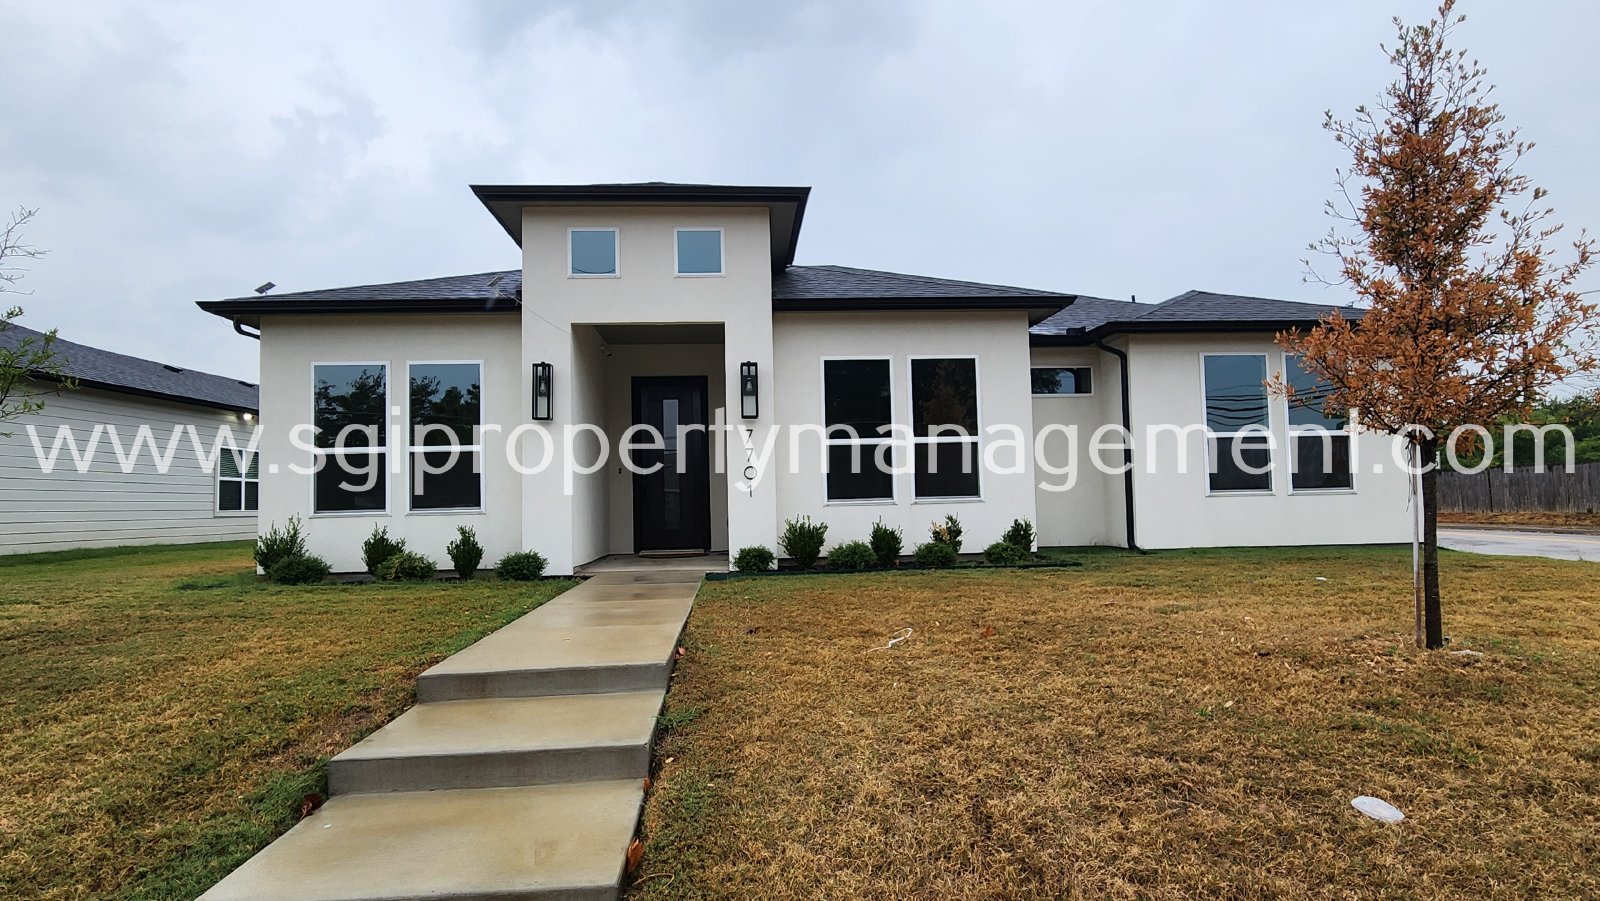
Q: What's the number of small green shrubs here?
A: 14